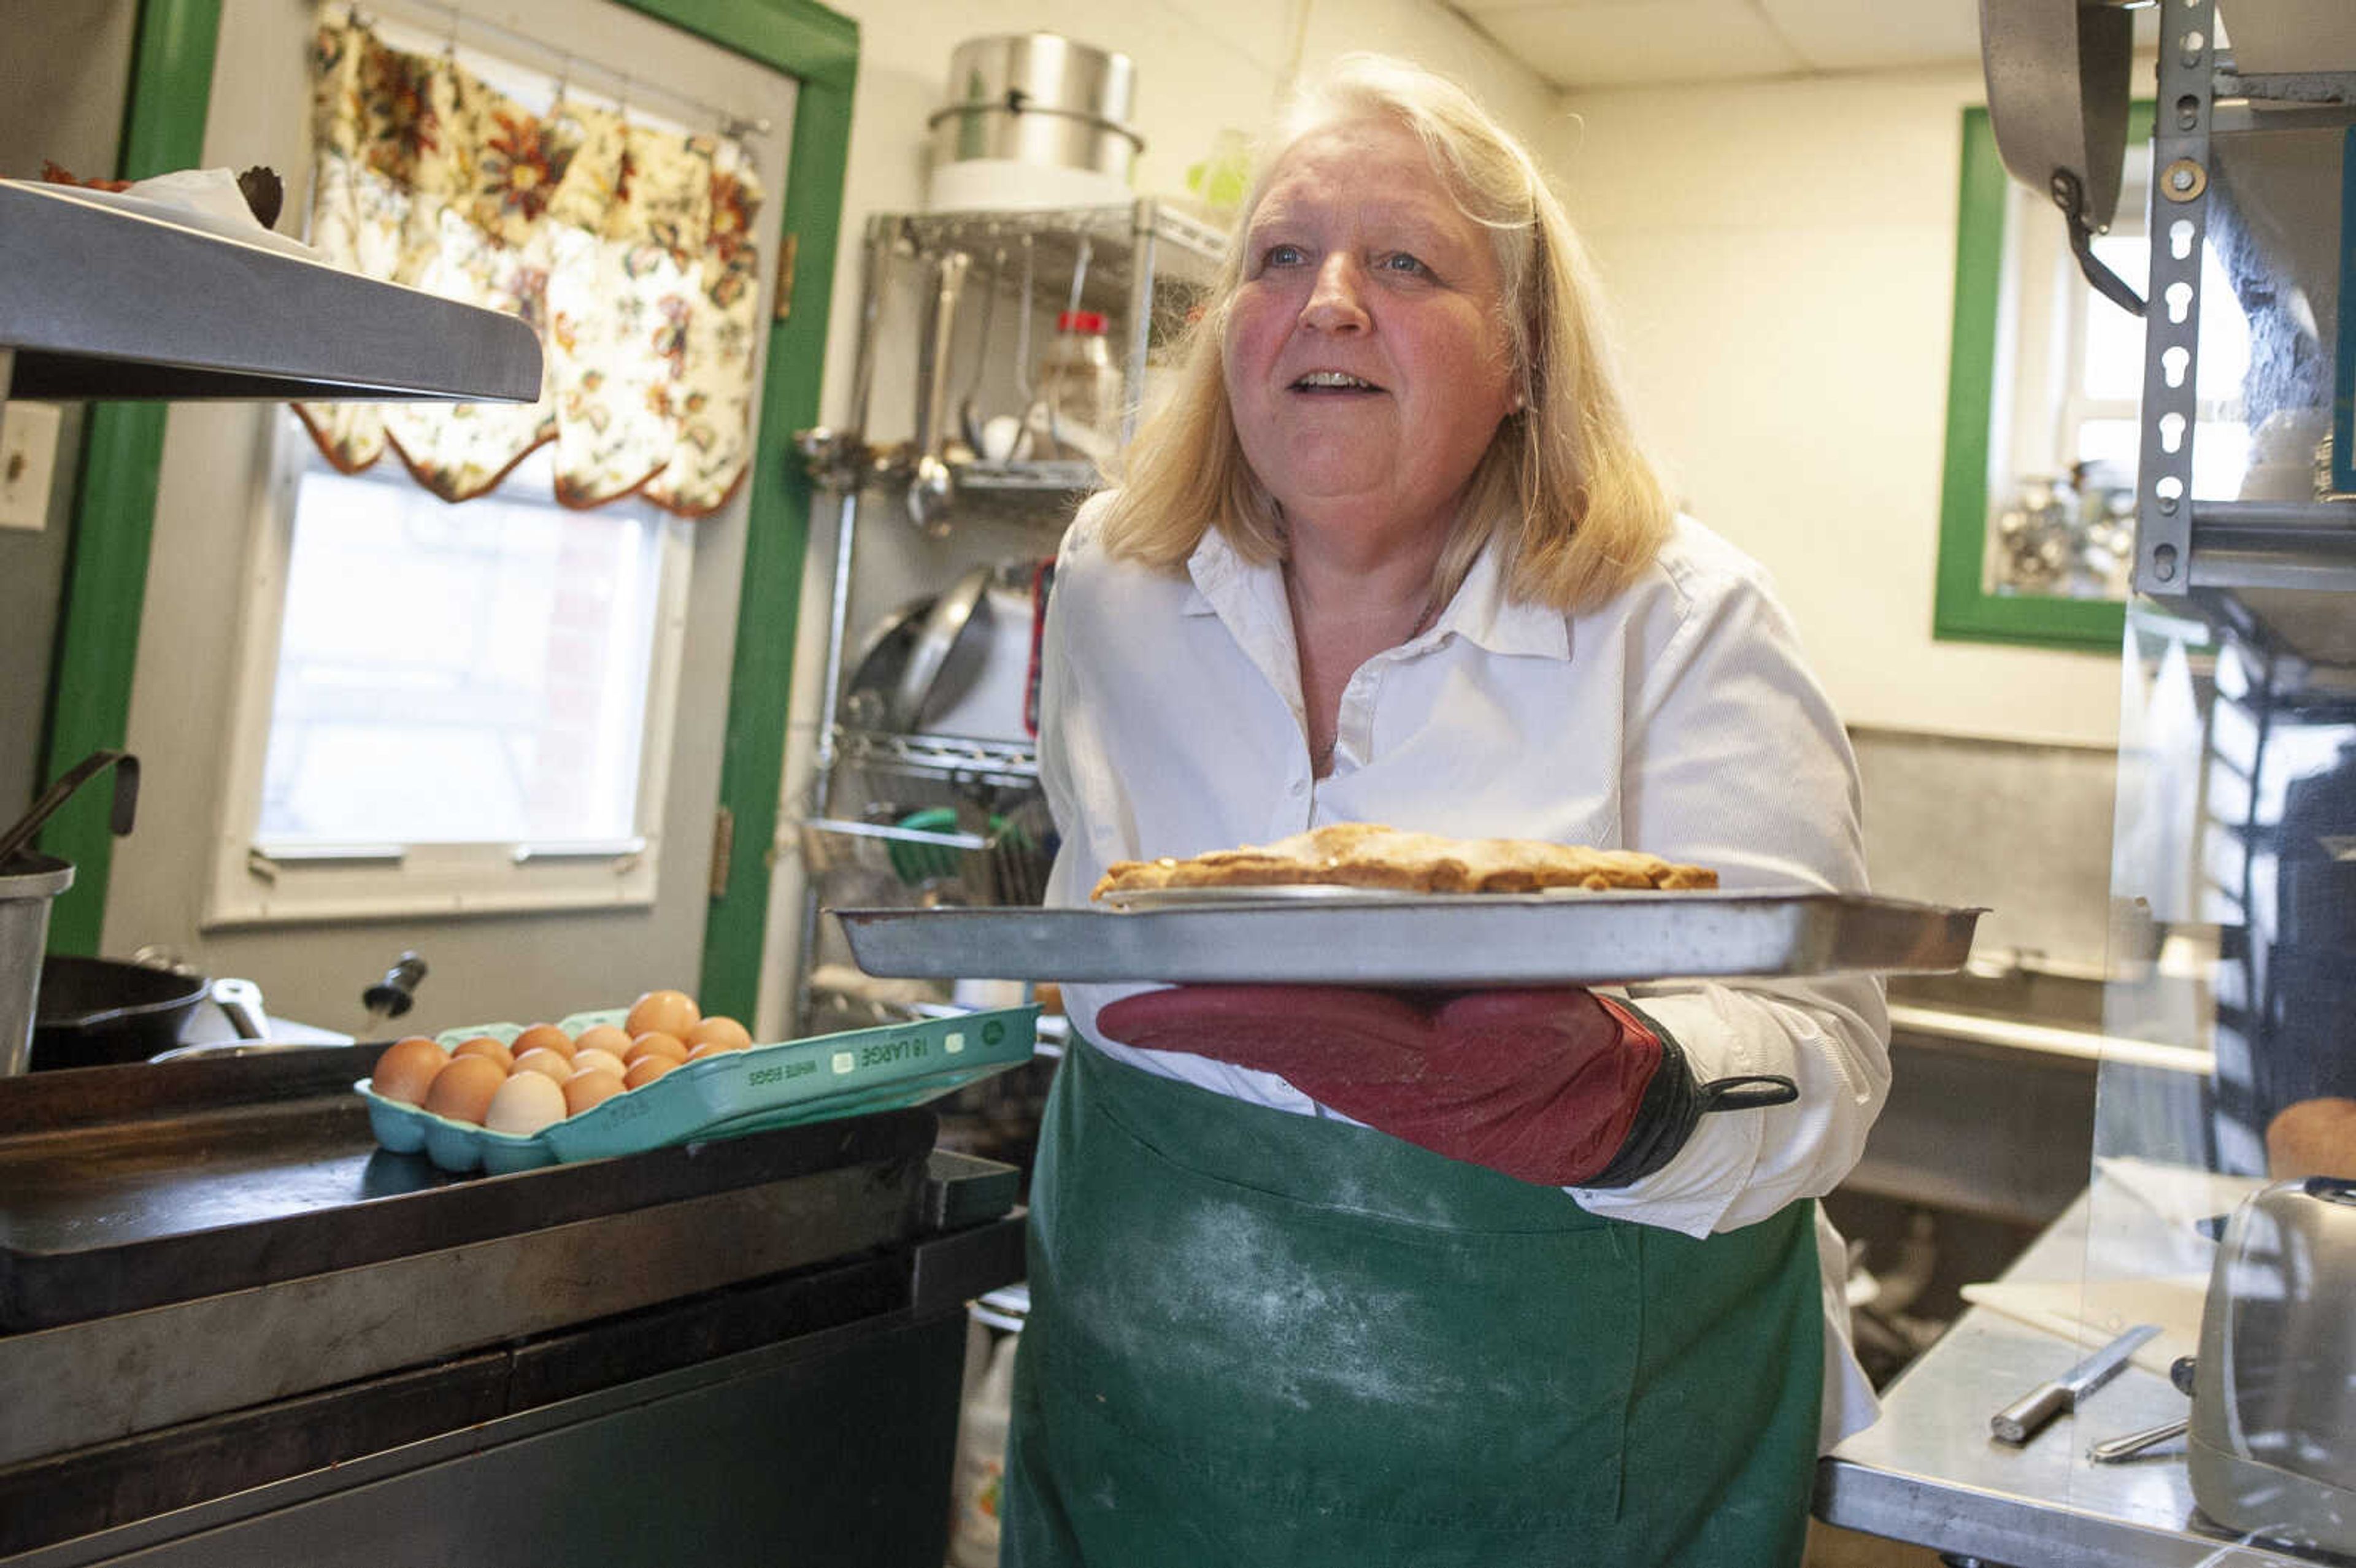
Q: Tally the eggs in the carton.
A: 14